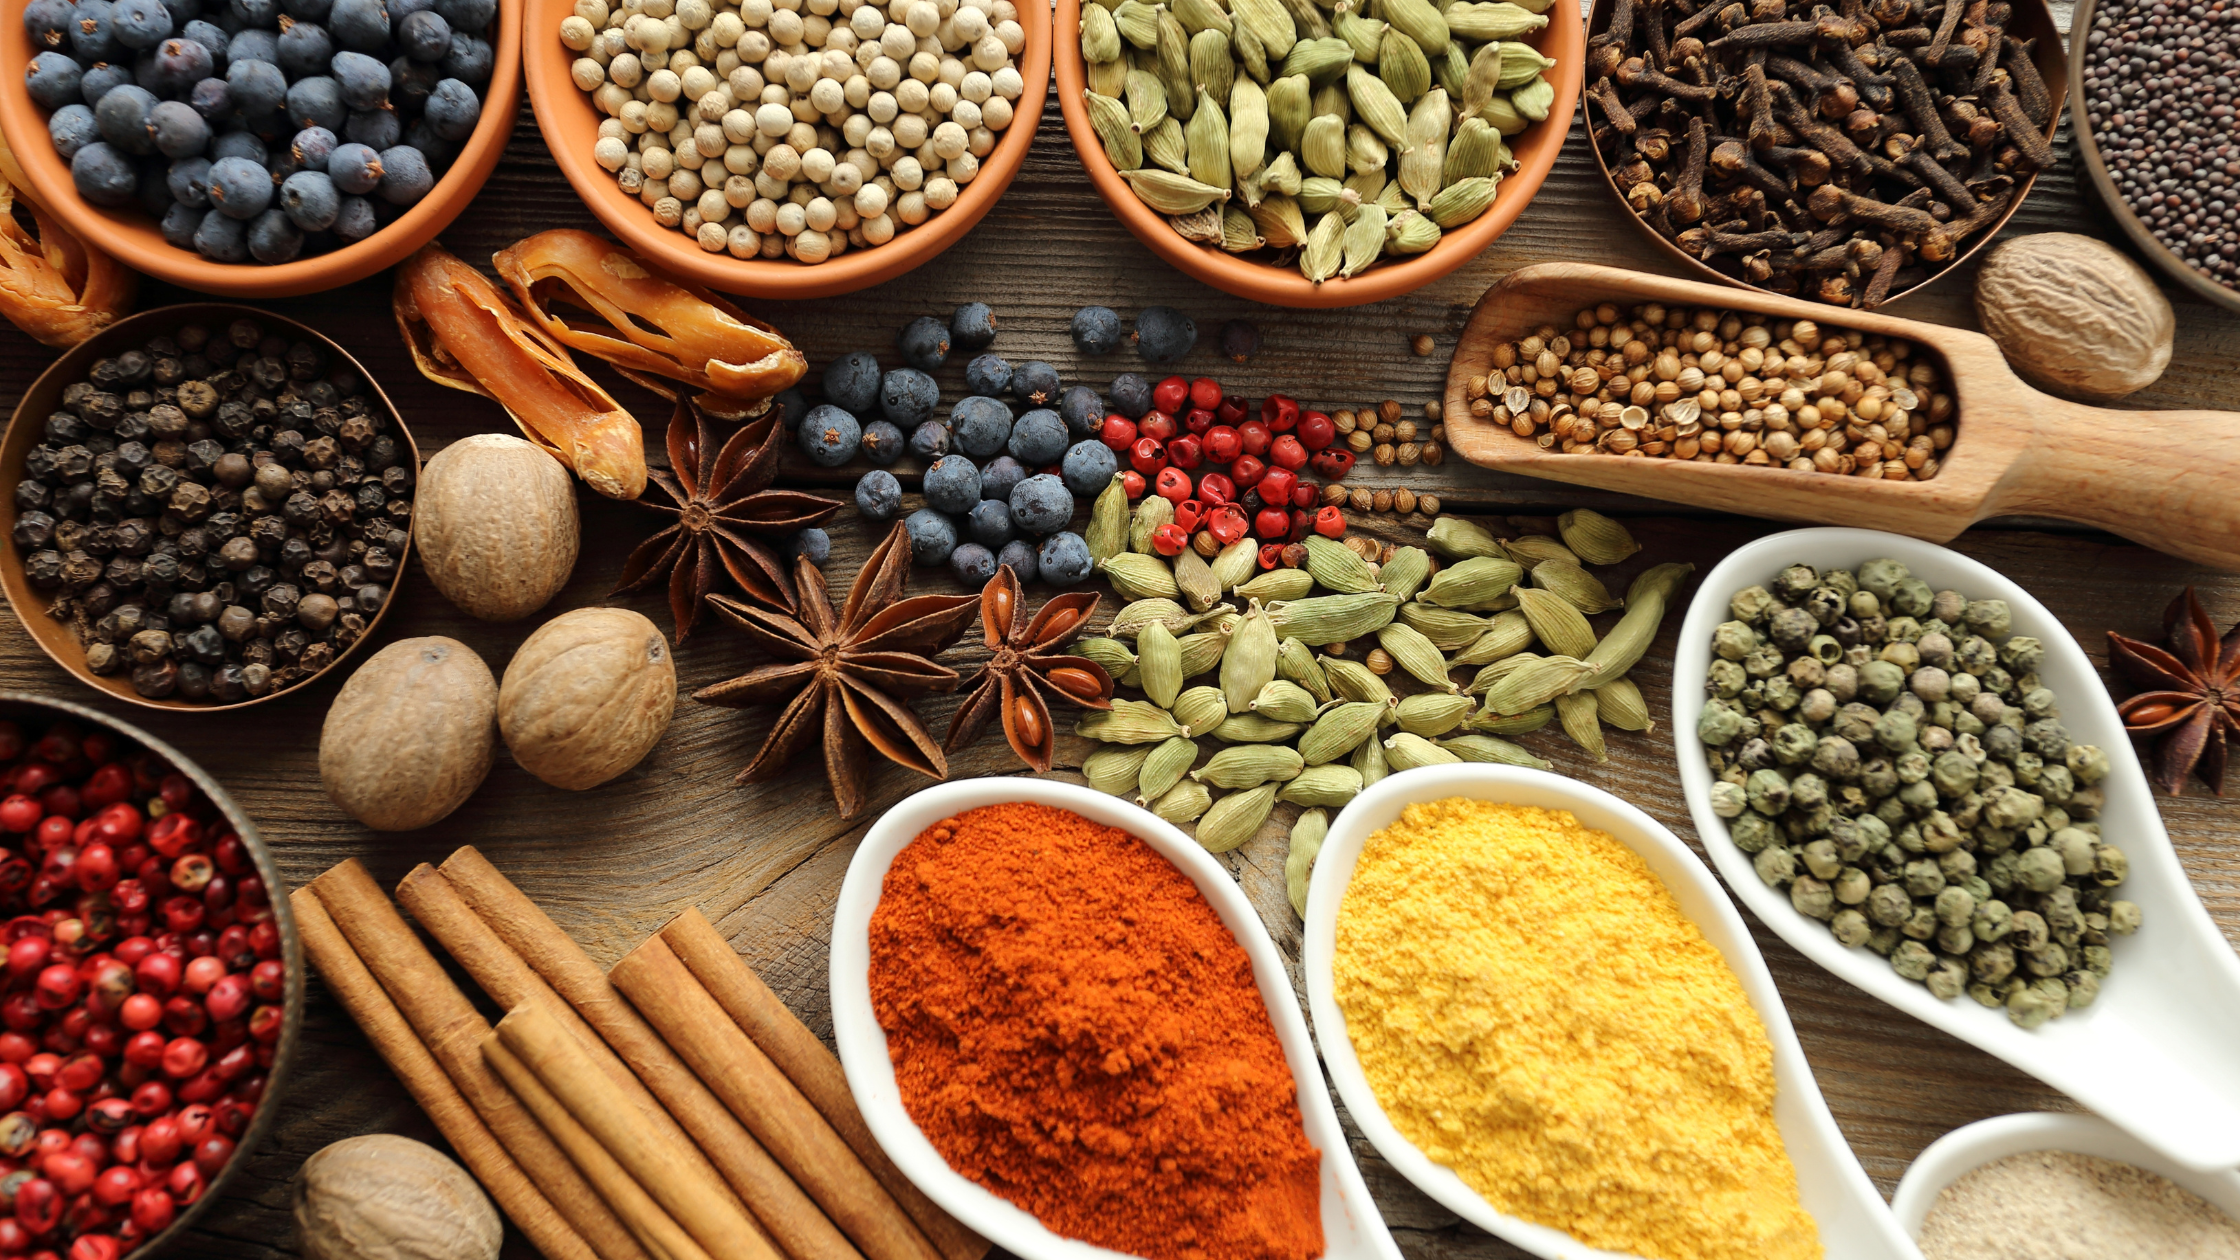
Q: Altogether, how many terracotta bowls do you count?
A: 3